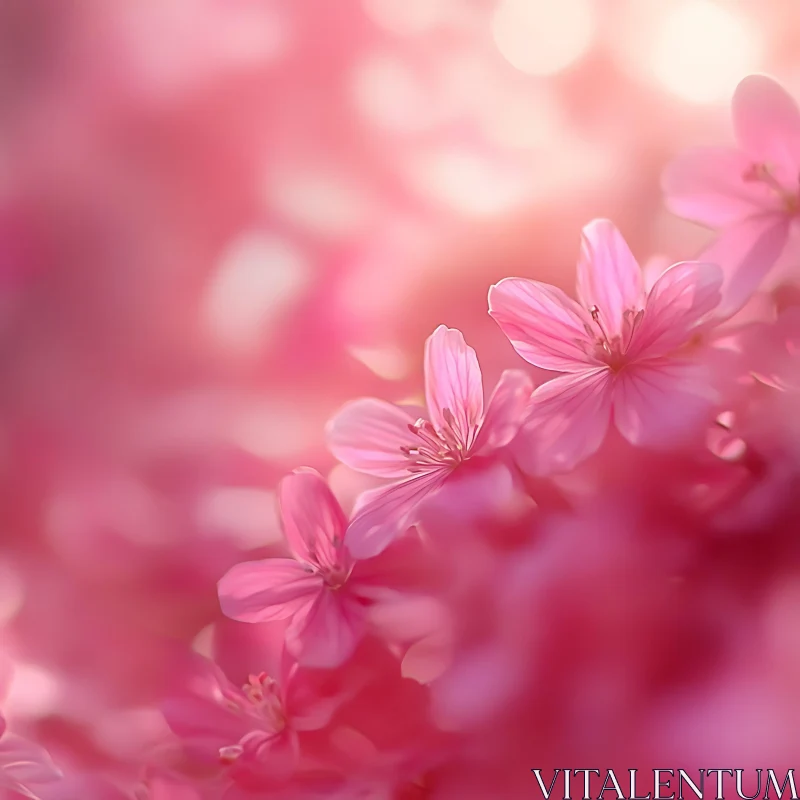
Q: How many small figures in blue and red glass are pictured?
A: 0